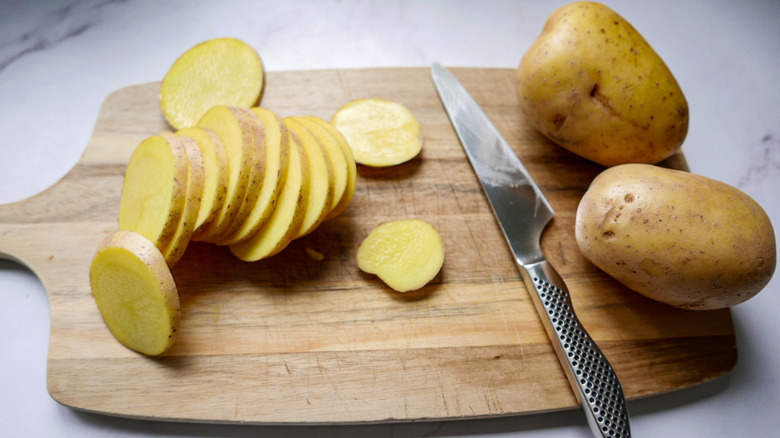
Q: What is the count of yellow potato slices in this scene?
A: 14